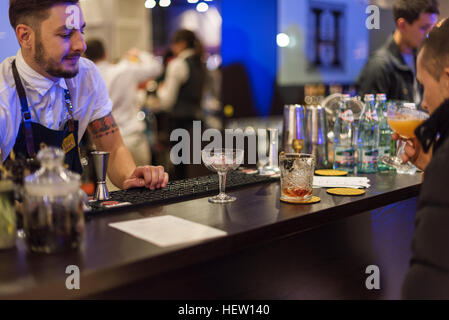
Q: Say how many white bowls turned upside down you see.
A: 0